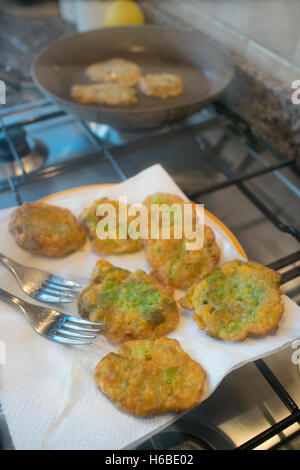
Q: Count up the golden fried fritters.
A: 10